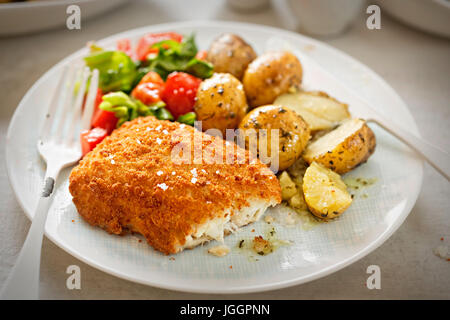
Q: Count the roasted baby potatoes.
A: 7